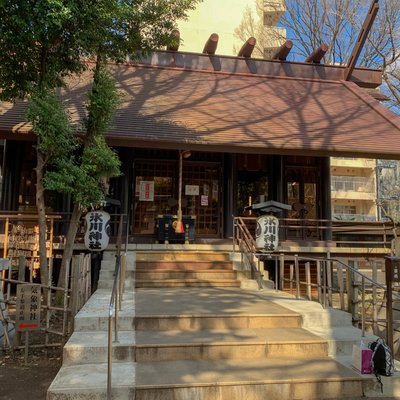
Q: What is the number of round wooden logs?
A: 5